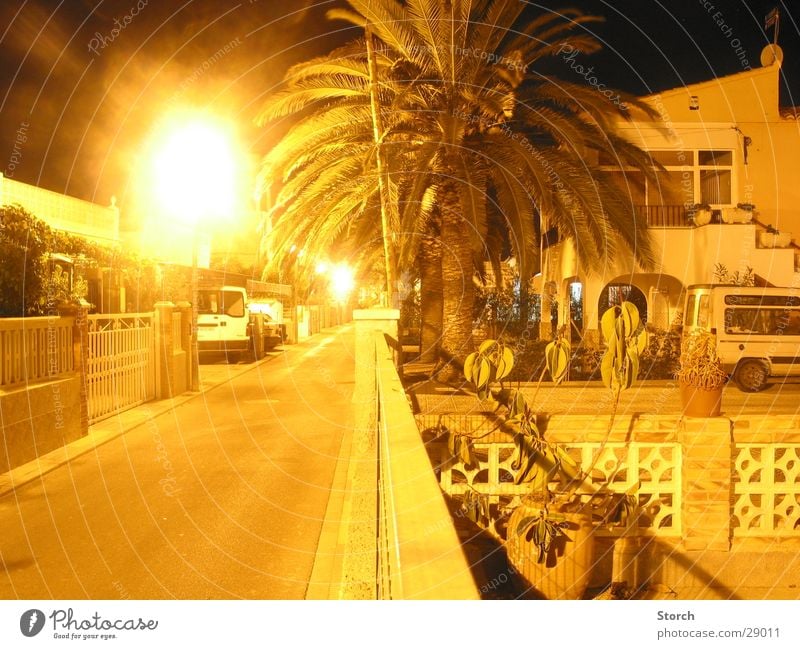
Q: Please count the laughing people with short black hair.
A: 0